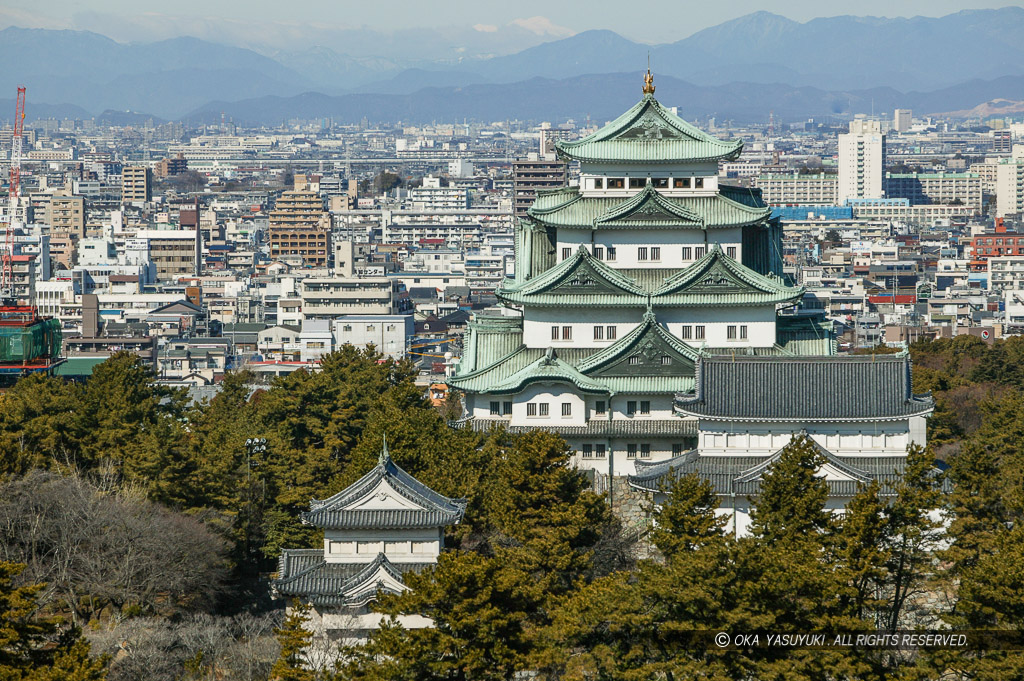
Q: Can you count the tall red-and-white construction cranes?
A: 1